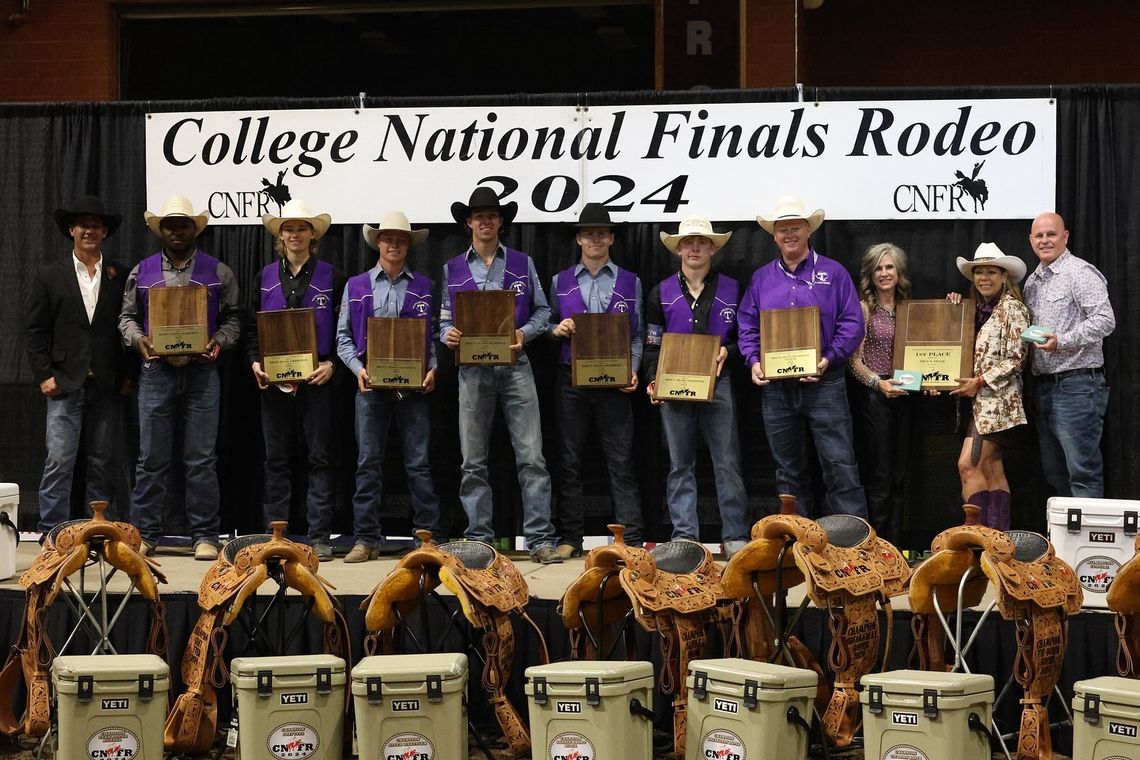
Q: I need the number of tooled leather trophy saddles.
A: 7